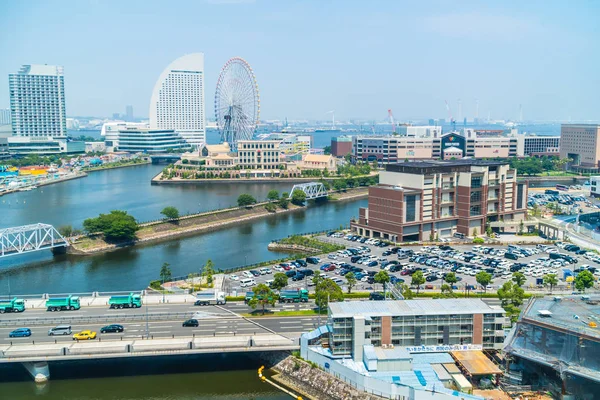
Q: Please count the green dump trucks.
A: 5